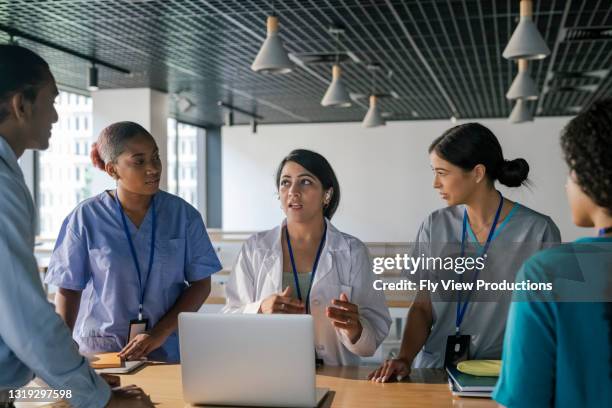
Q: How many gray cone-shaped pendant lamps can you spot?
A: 6